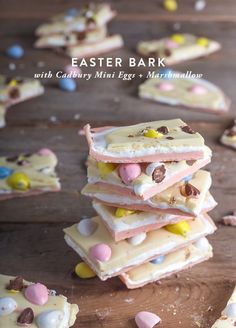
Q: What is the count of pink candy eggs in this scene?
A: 9